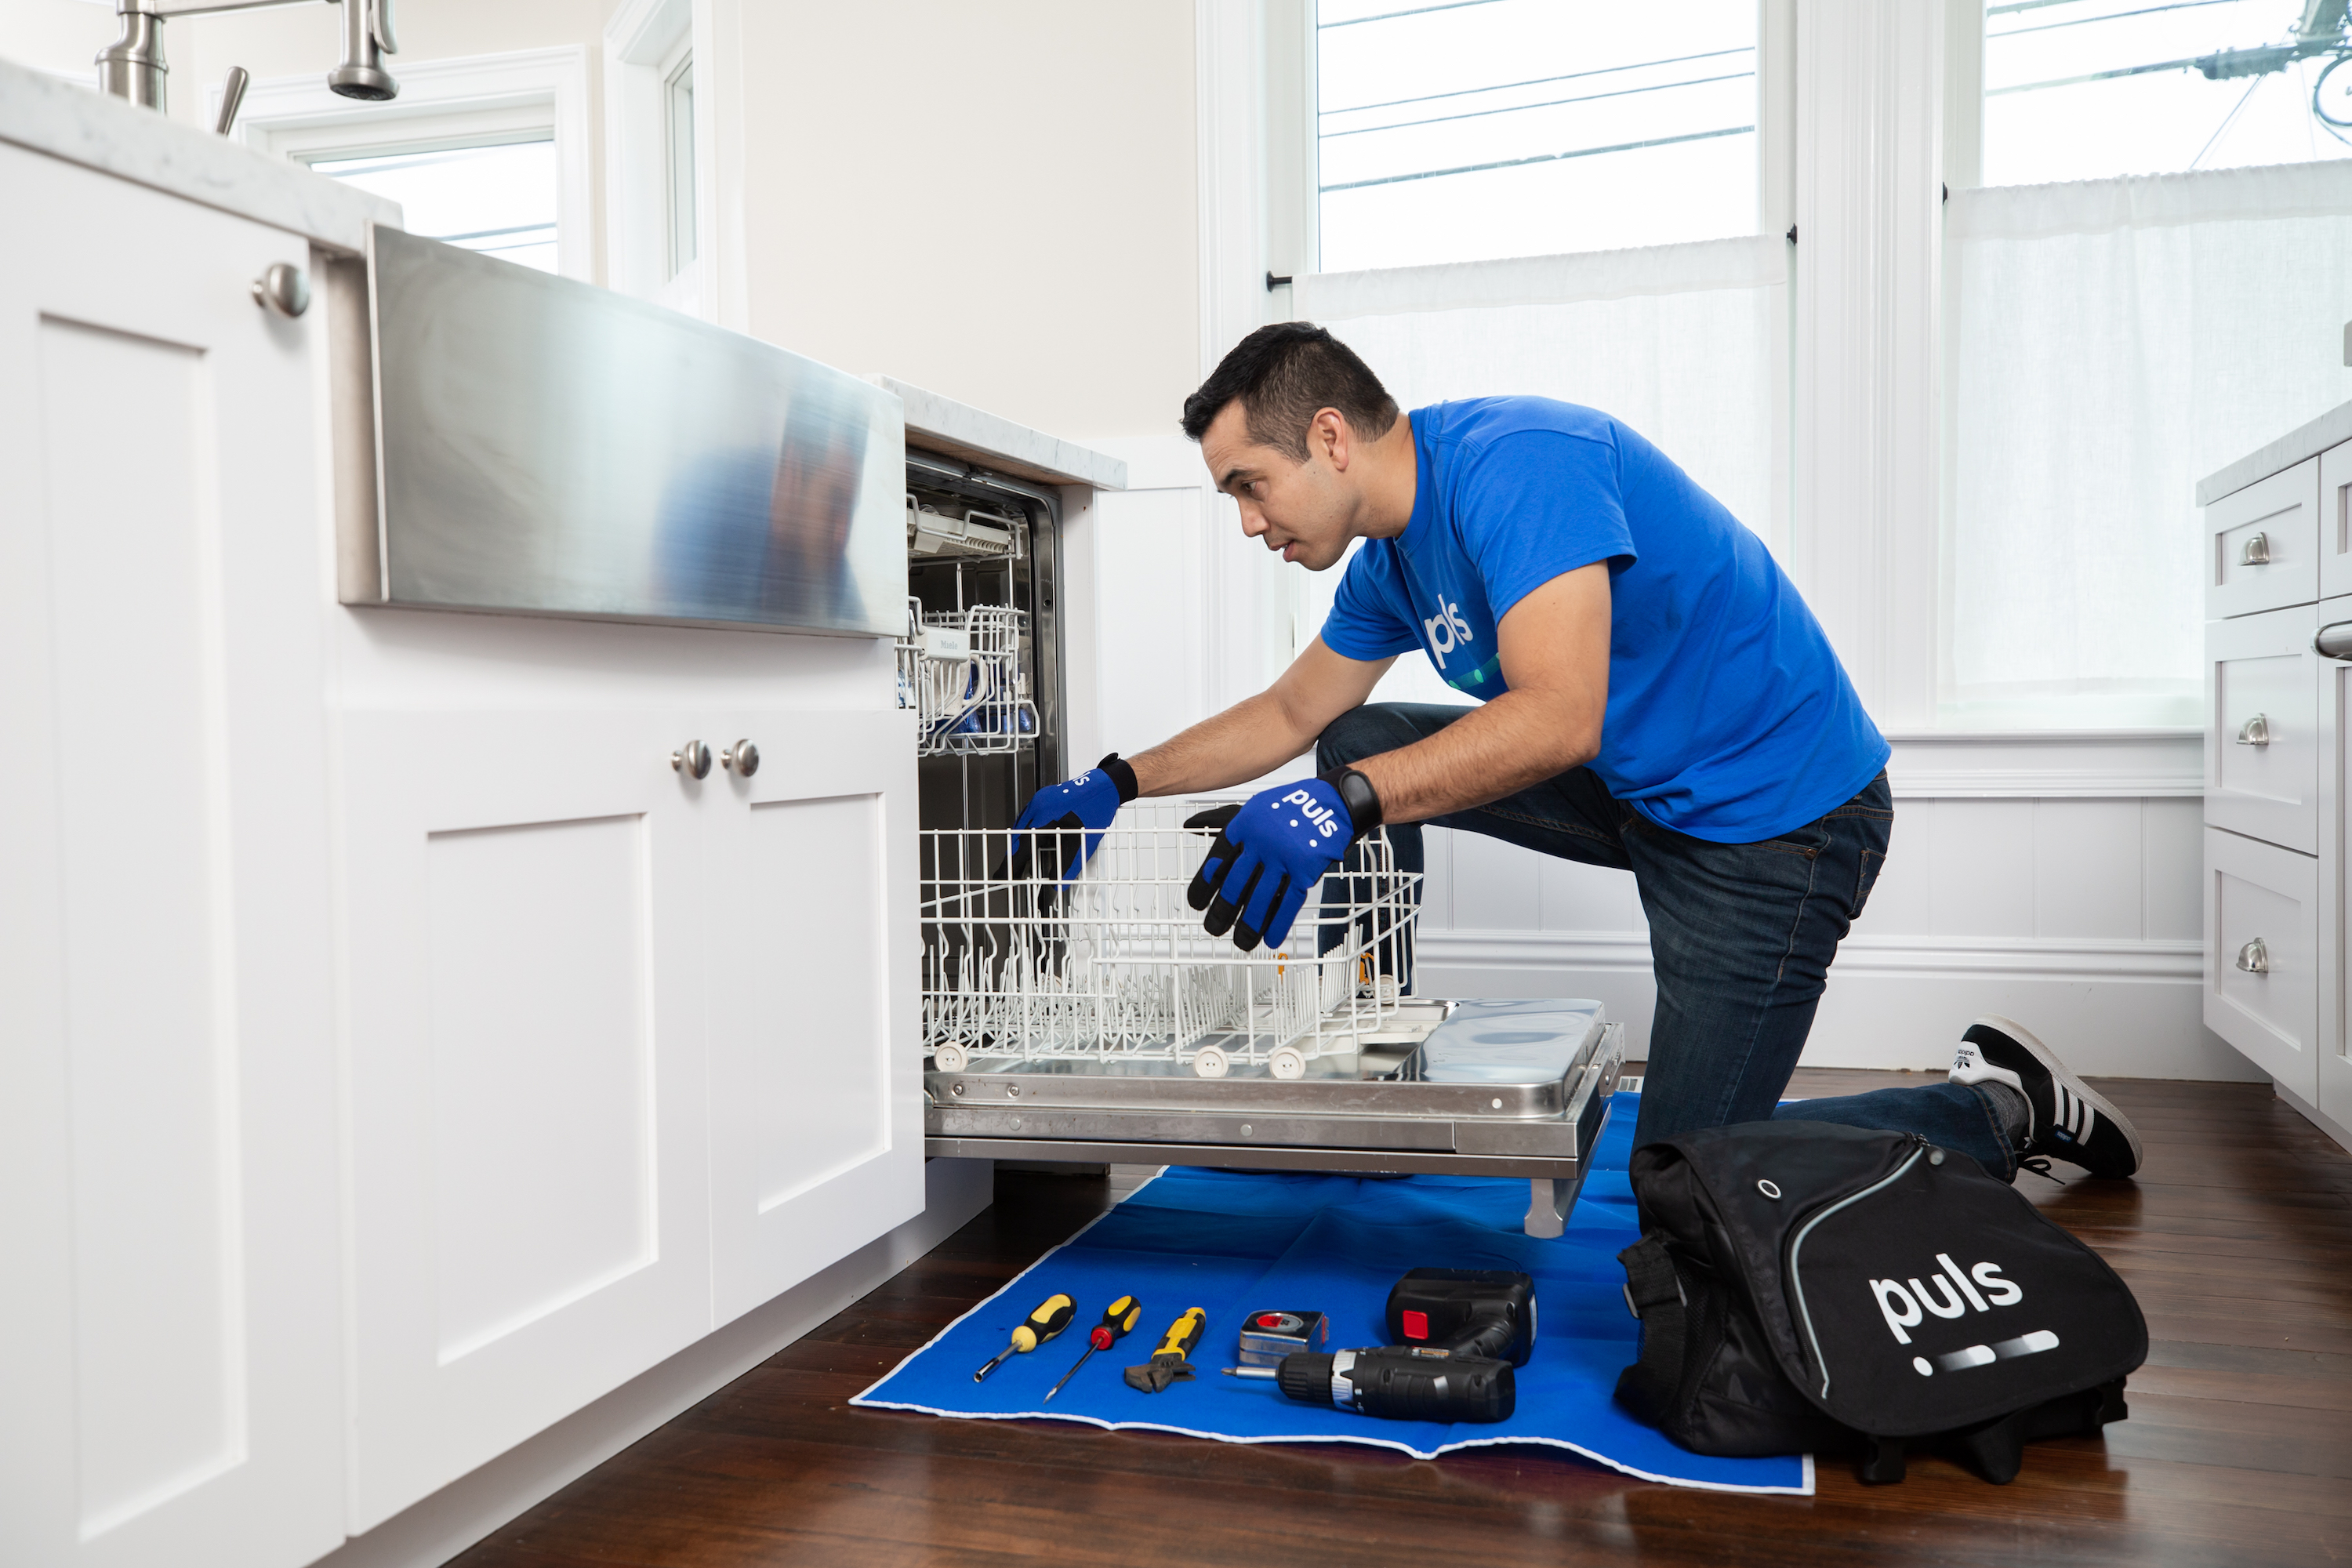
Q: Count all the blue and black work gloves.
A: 2